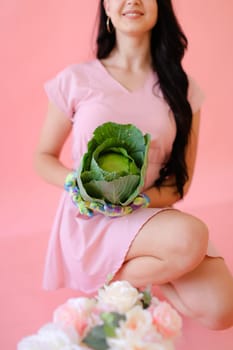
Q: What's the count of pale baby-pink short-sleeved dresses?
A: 1